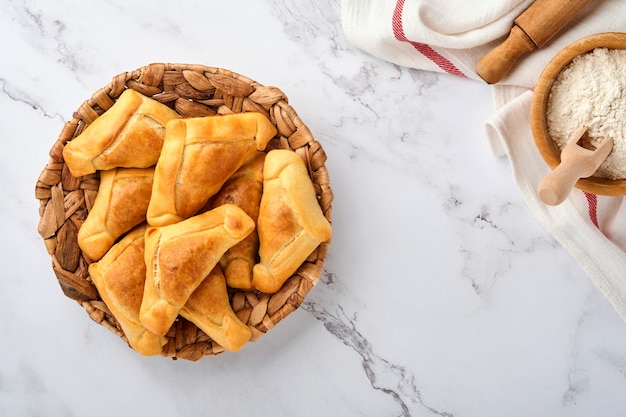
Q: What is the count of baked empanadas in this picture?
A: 8